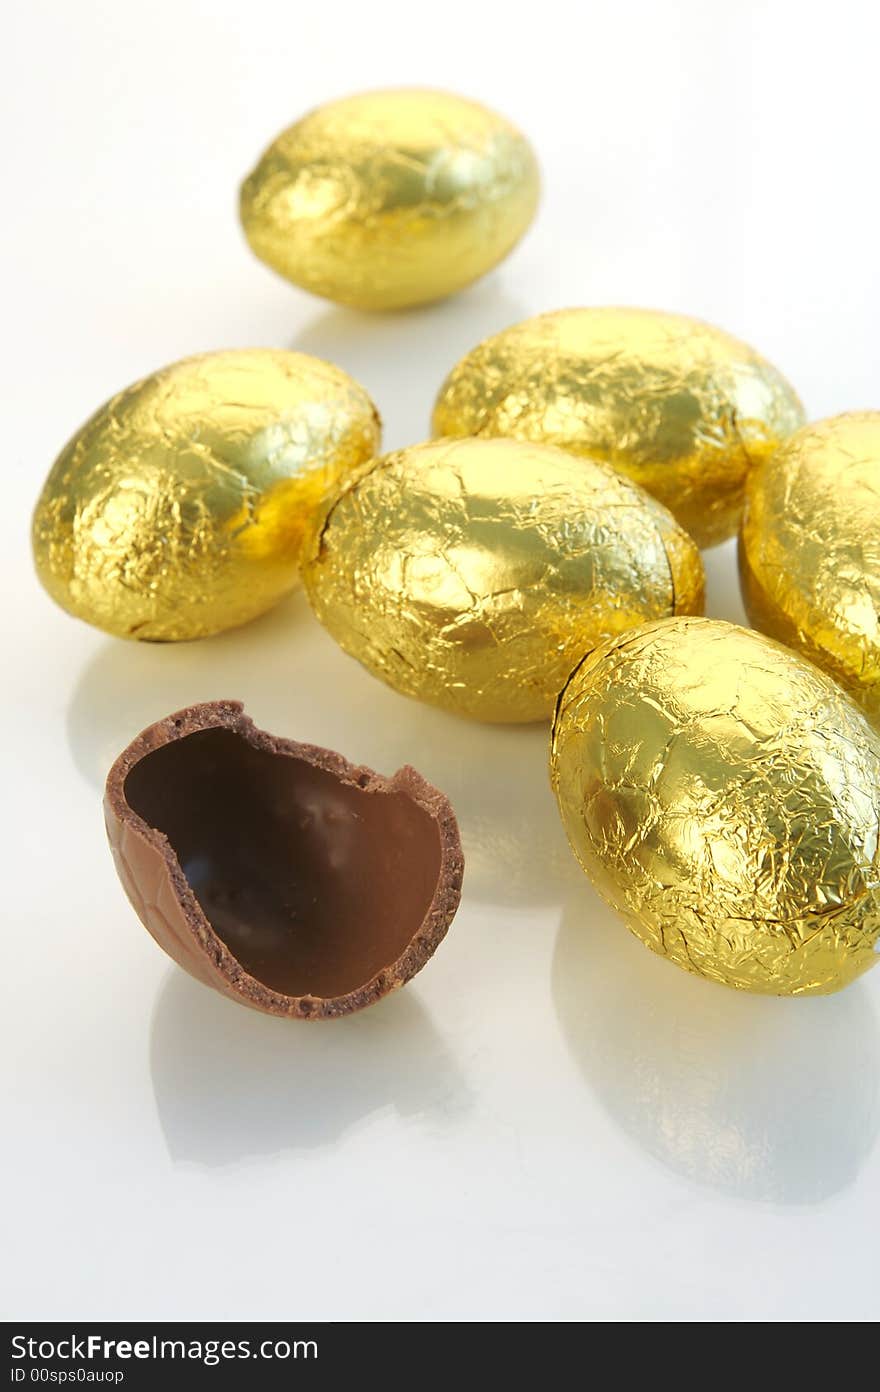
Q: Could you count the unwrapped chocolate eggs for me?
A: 1